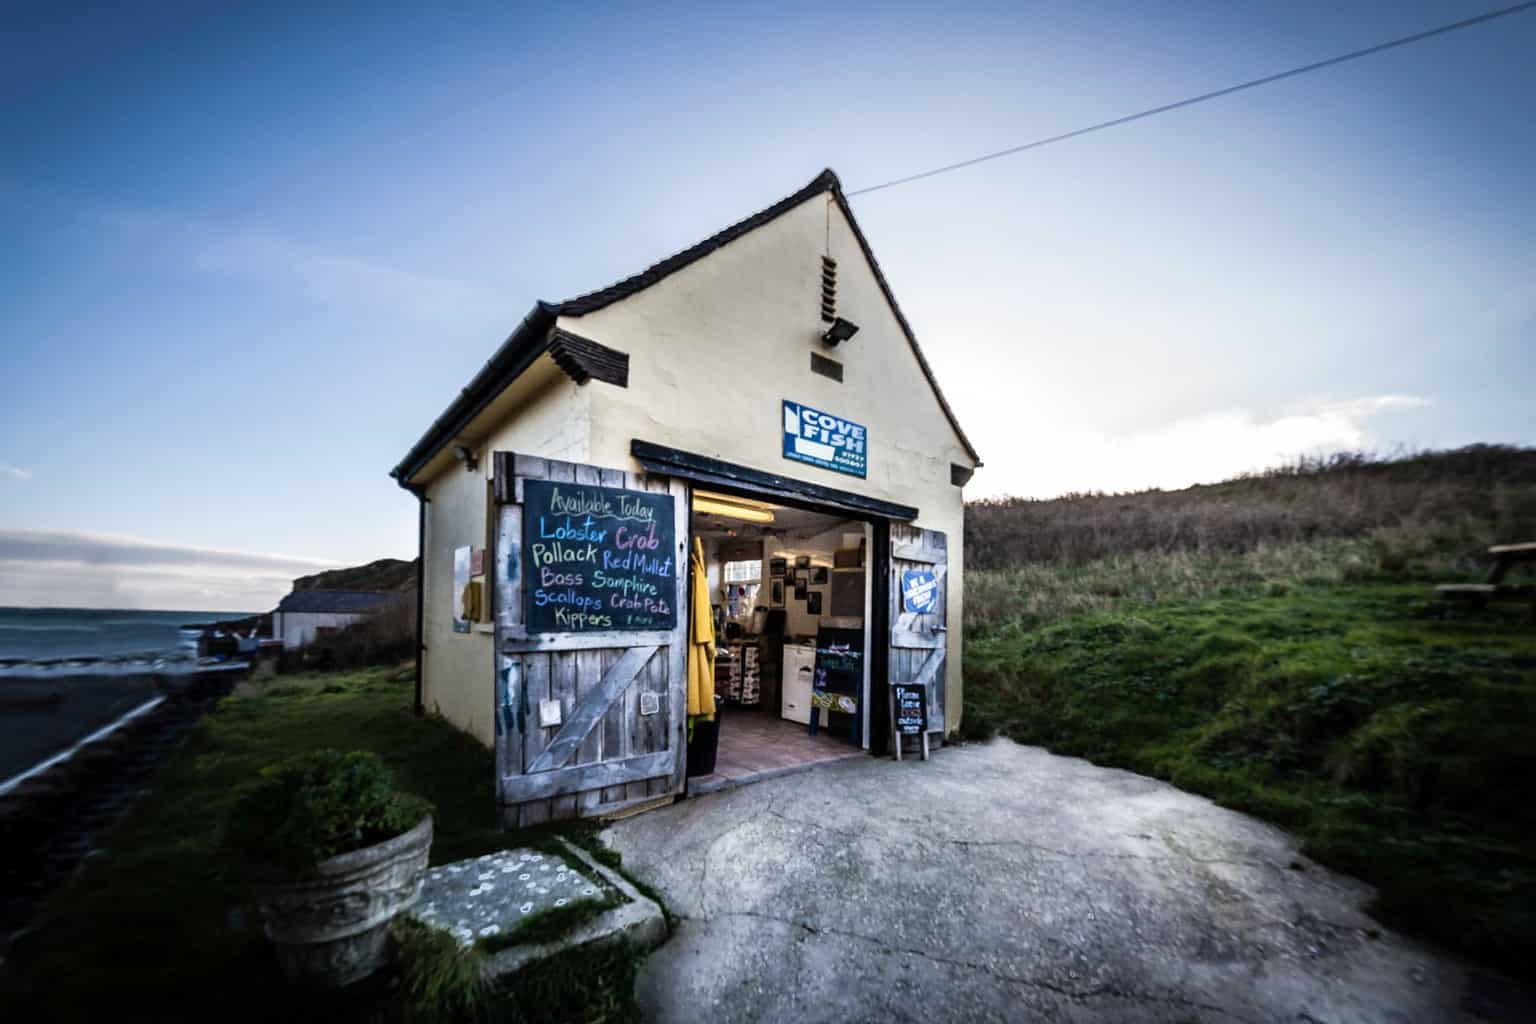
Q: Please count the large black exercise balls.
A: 0